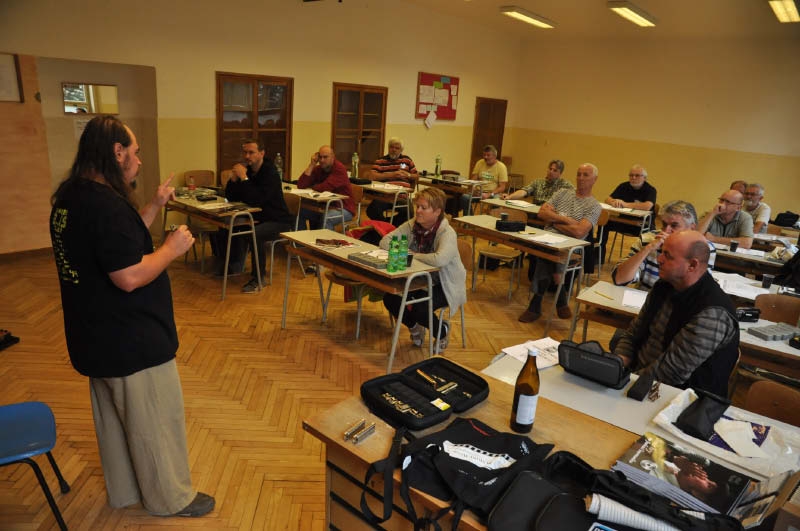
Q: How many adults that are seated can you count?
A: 13